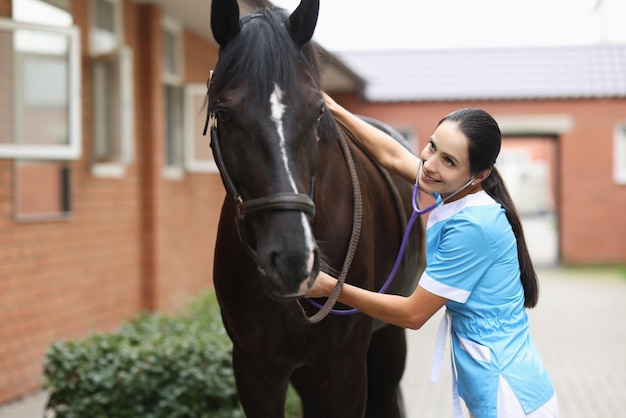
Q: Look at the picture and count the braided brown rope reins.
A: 1